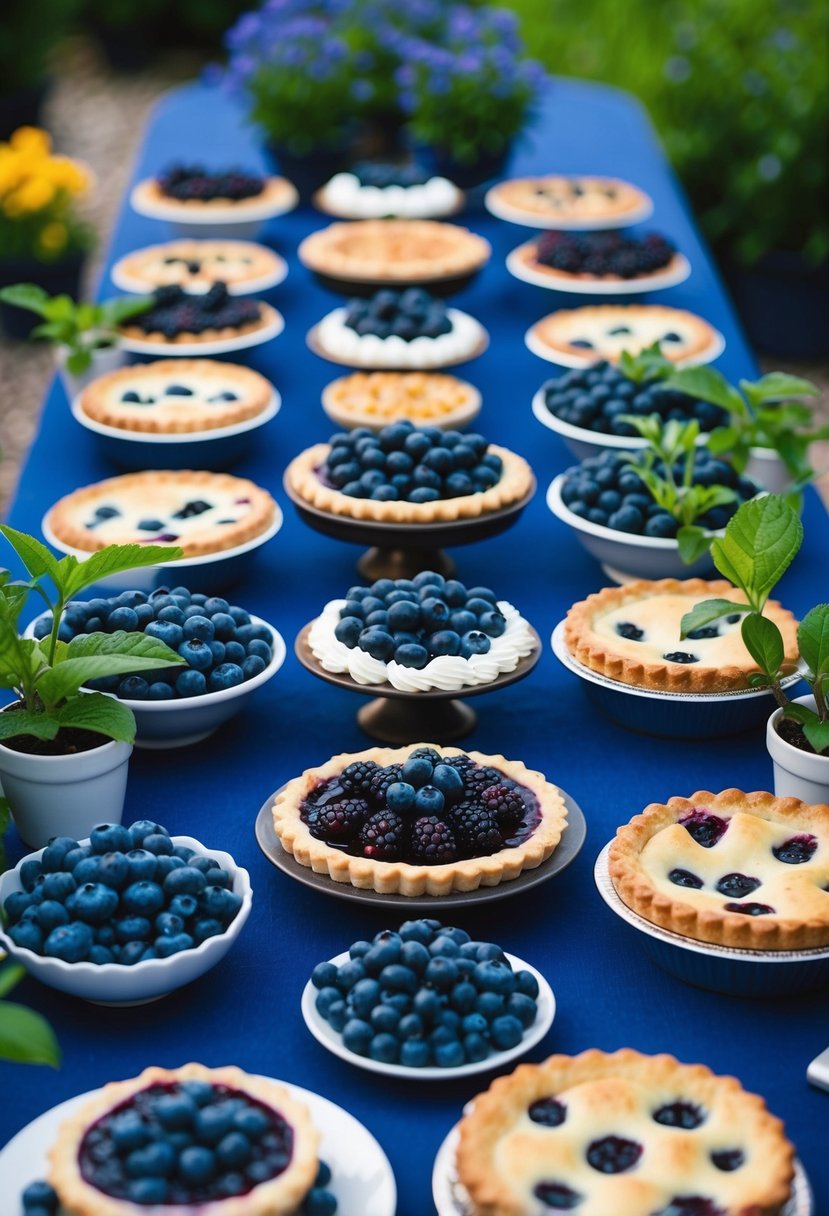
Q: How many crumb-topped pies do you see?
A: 1